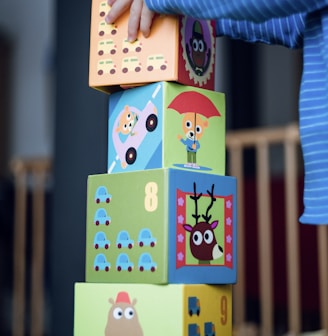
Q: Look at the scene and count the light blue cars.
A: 8